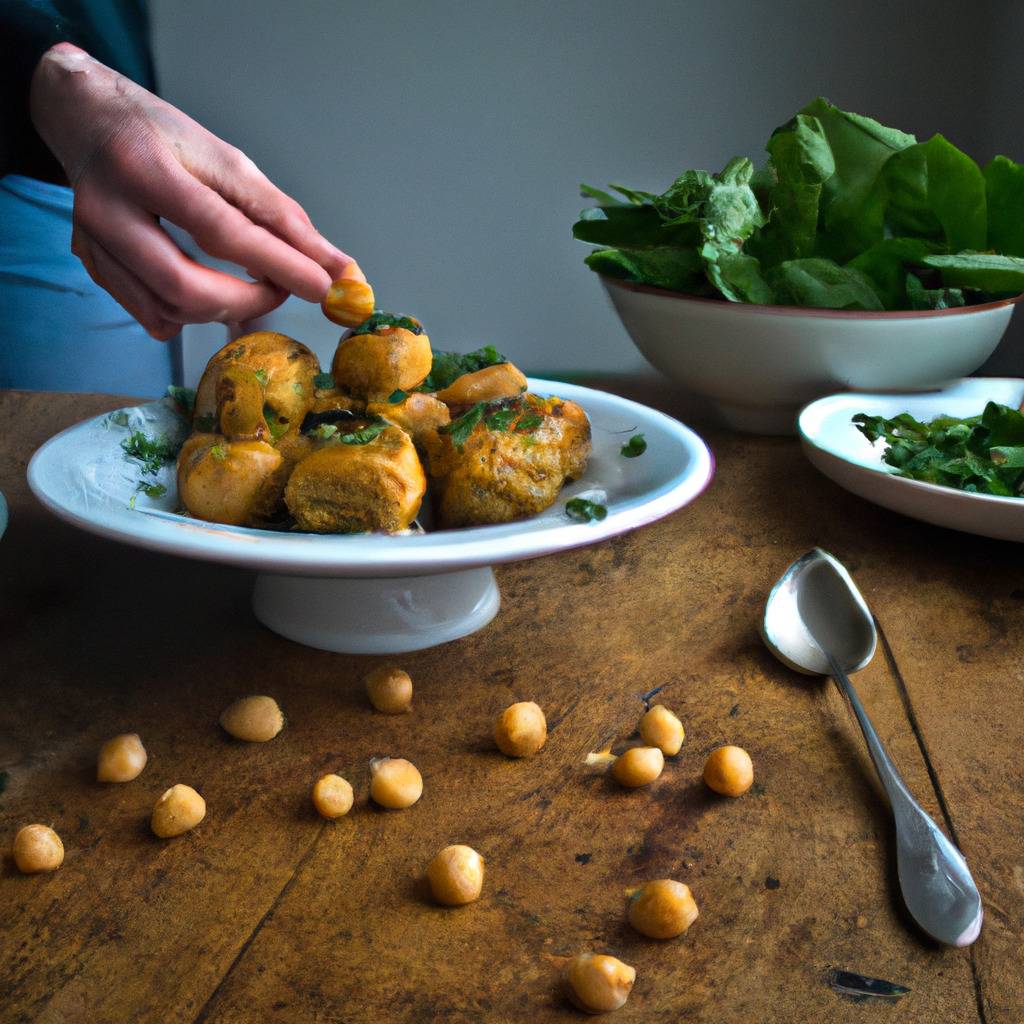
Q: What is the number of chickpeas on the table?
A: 14